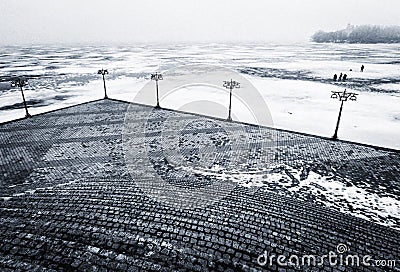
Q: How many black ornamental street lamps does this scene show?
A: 5